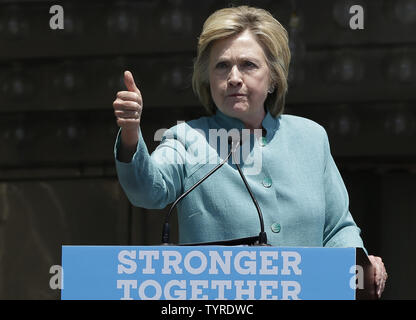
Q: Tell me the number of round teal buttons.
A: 3